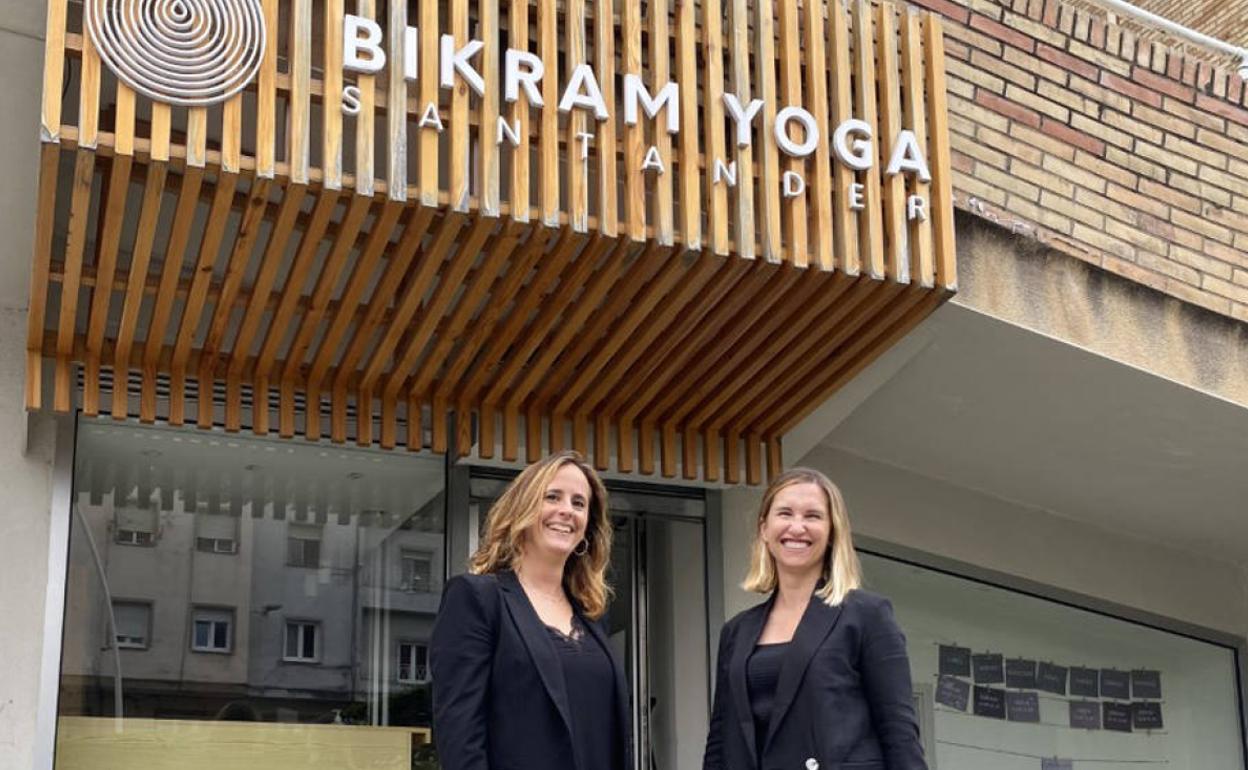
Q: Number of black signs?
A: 13